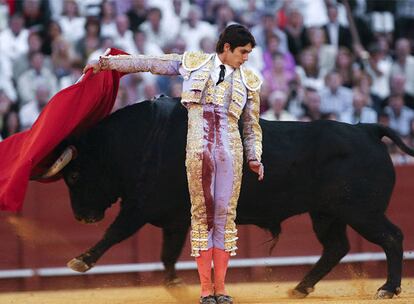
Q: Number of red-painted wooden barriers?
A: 1